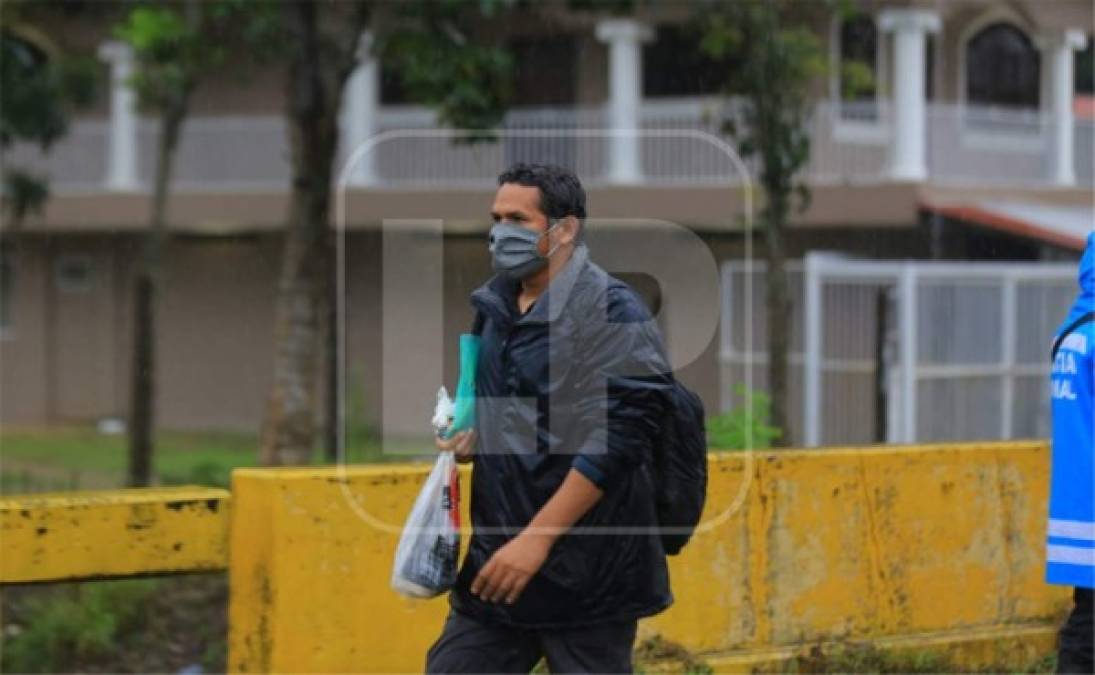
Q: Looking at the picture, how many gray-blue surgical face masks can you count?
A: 1